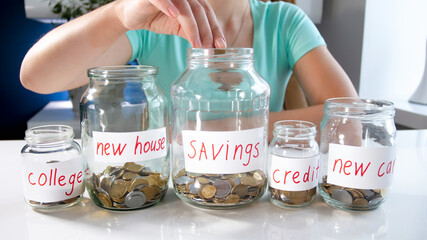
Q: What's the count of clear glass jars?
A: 5